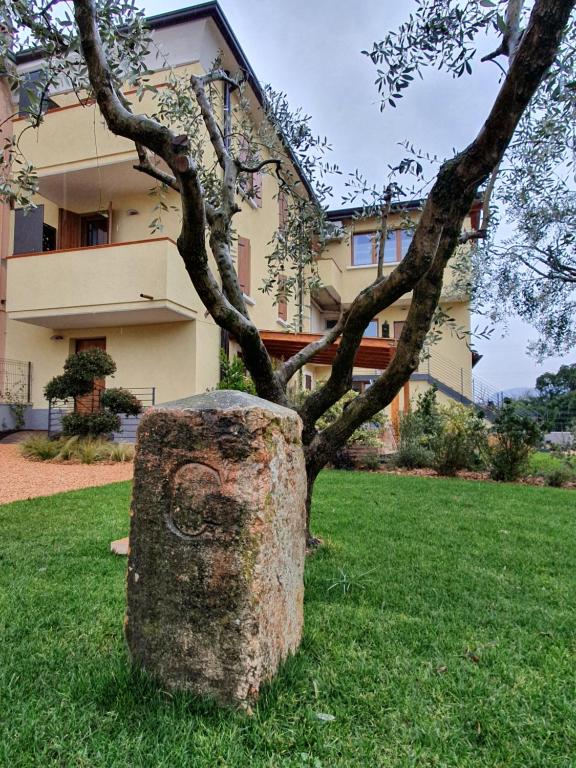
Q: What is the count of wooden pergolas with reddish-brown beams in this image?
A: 1